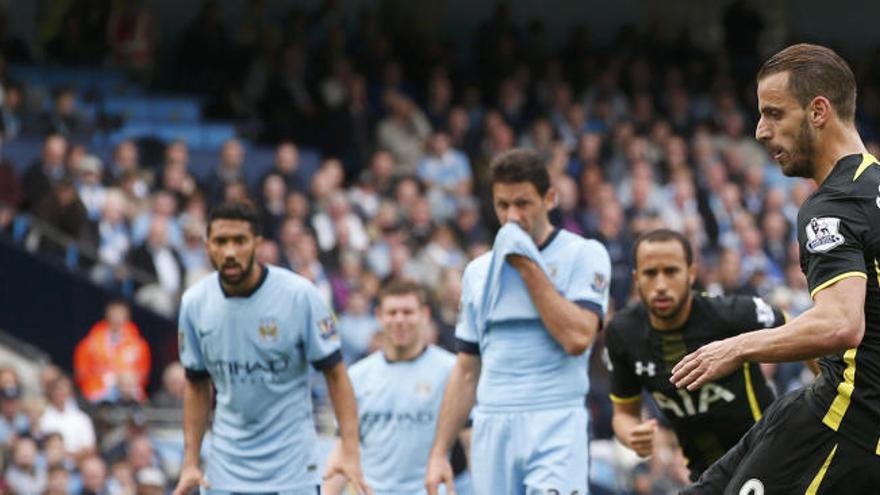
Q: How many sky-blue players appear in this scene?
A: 3